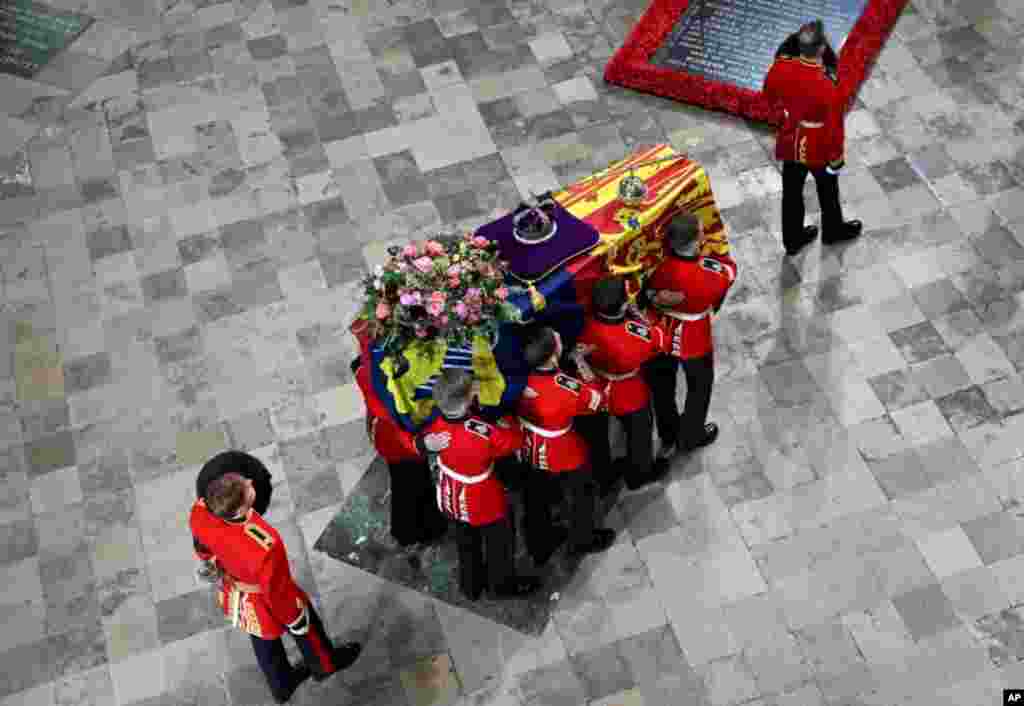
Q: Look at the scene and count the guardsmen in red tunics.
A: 7